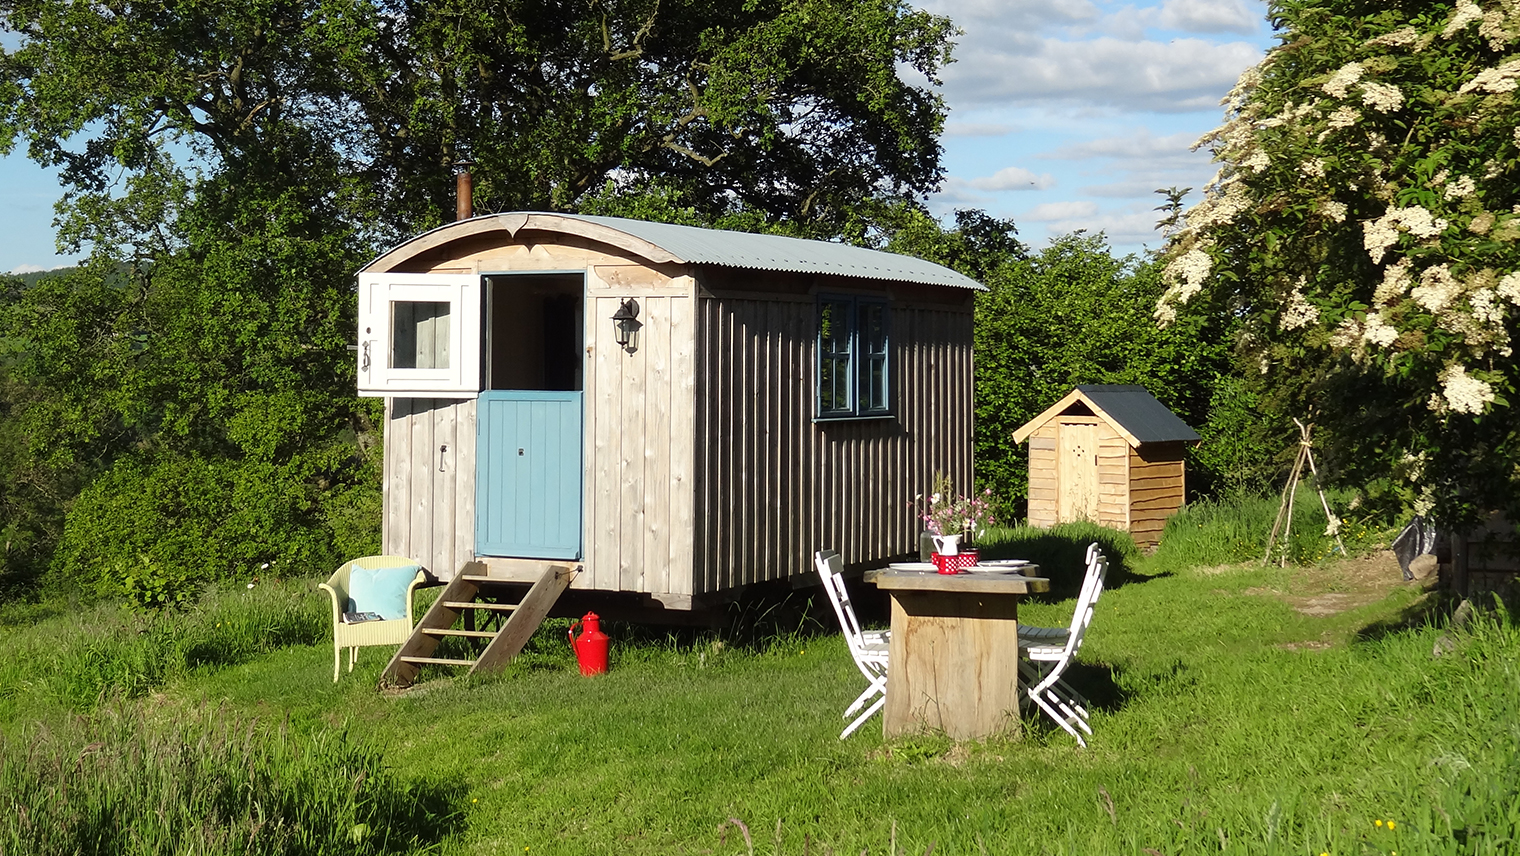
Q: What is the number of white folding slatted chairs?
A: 4